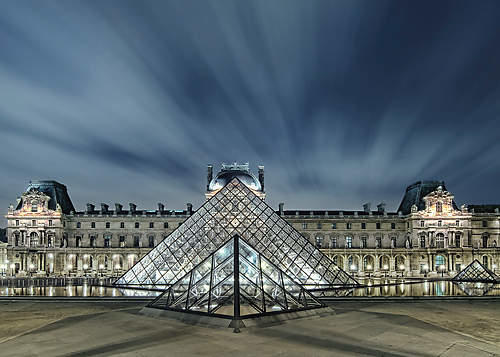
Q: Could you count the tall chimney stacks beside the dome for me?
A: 2